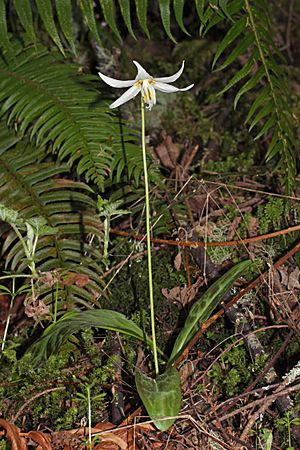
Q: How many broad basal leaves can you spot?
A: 3